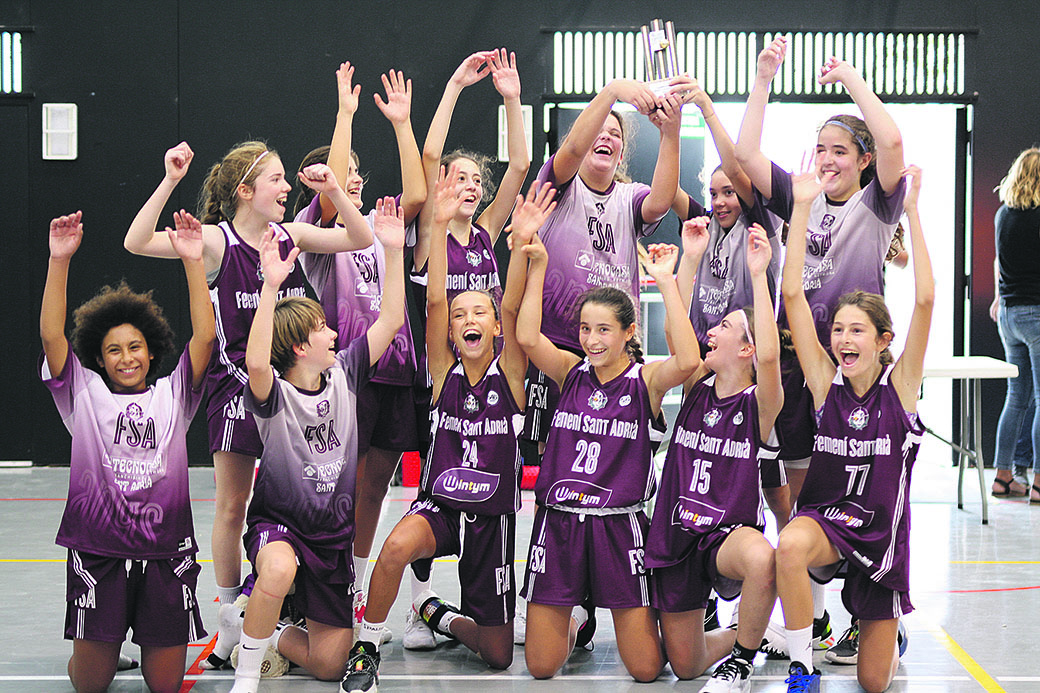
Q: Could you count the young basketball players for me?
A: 12